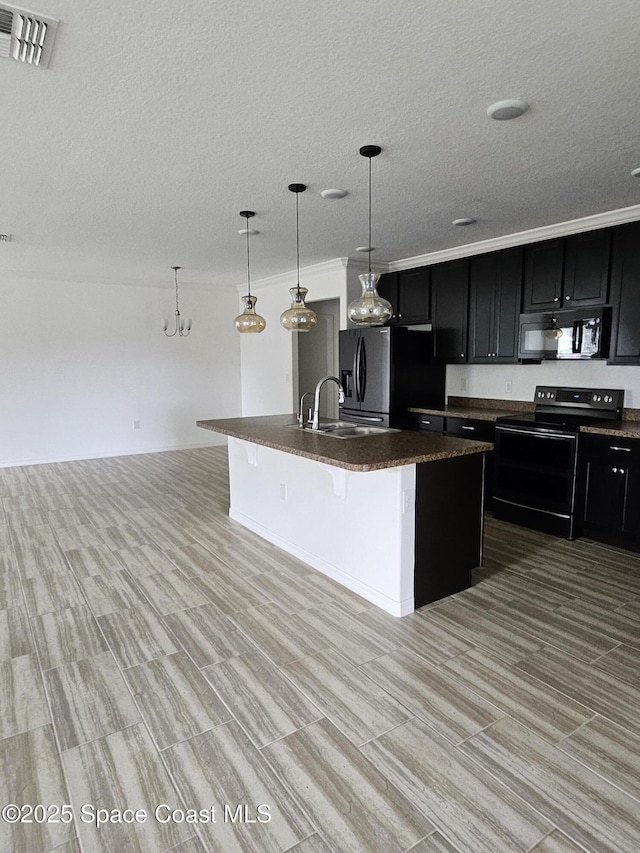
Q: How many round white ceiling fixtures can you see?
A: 6